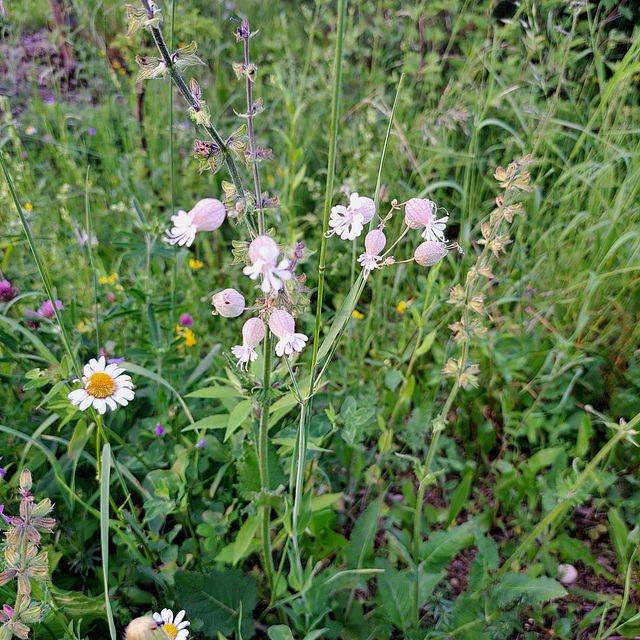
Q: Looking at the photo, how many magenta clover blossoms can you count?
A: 4